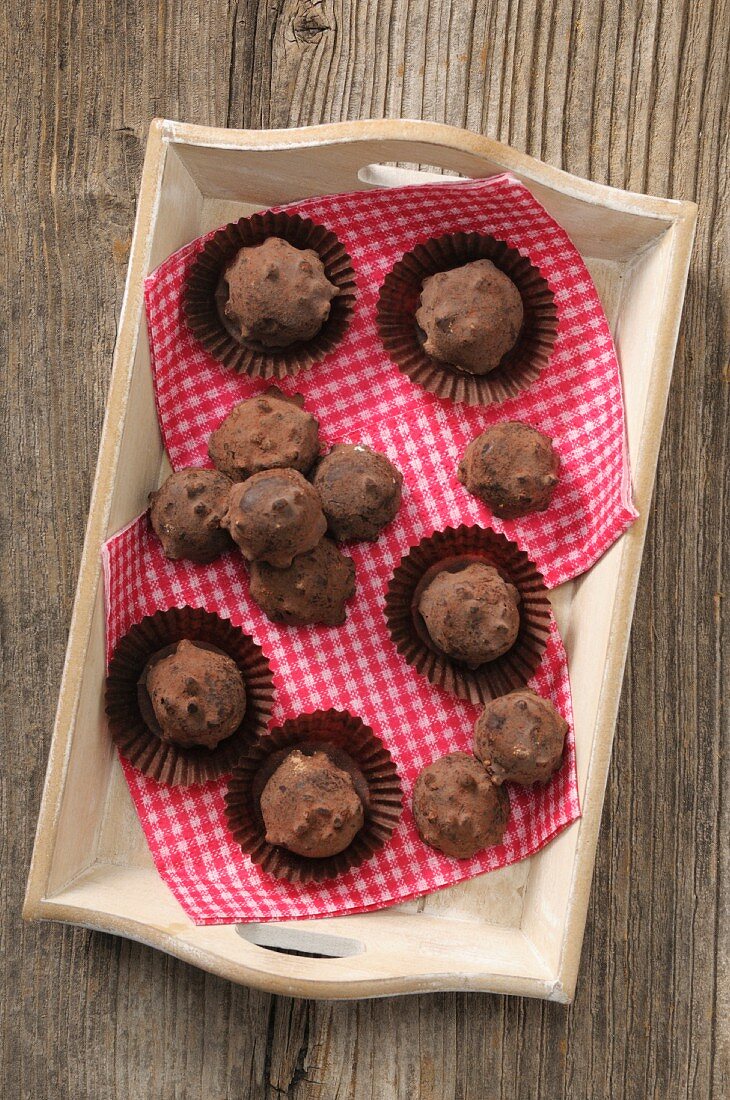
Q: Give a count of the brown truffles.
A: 13